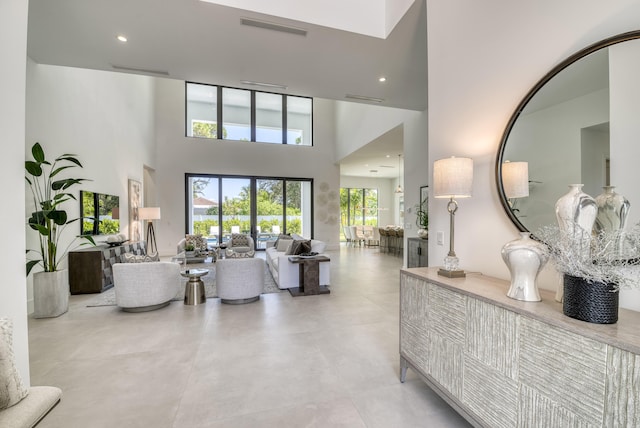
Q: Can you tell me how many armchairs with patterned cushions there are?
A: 4